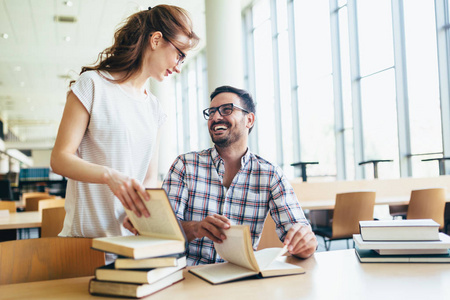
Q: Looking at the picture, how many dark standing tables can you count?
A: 3